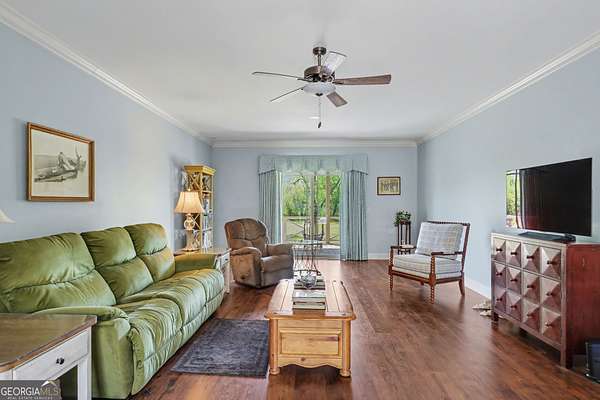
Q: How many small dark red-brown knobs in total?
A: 12